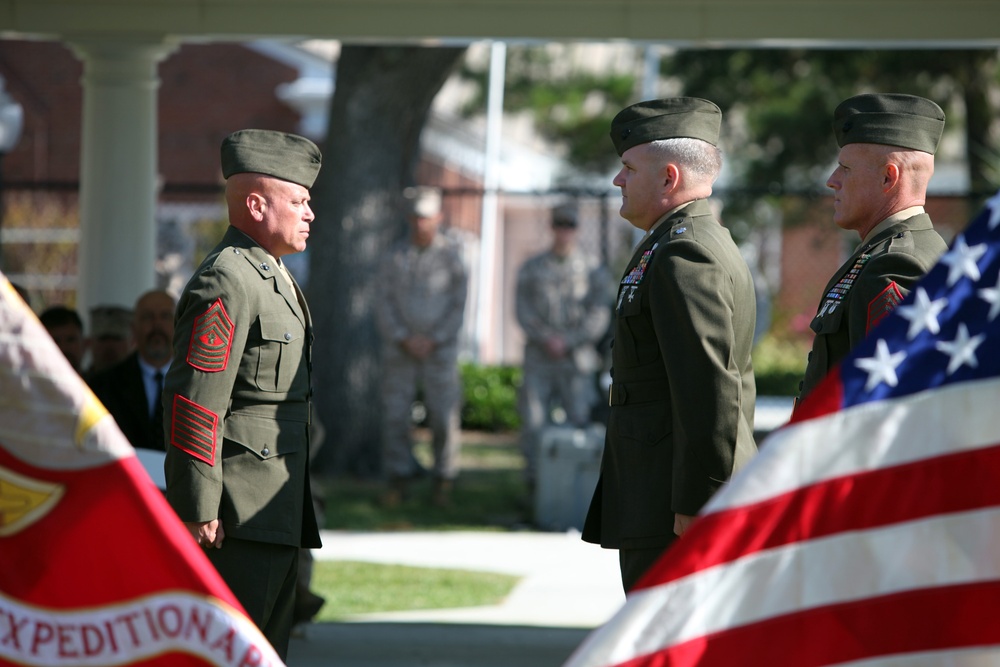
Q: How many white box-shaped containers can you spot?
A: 1